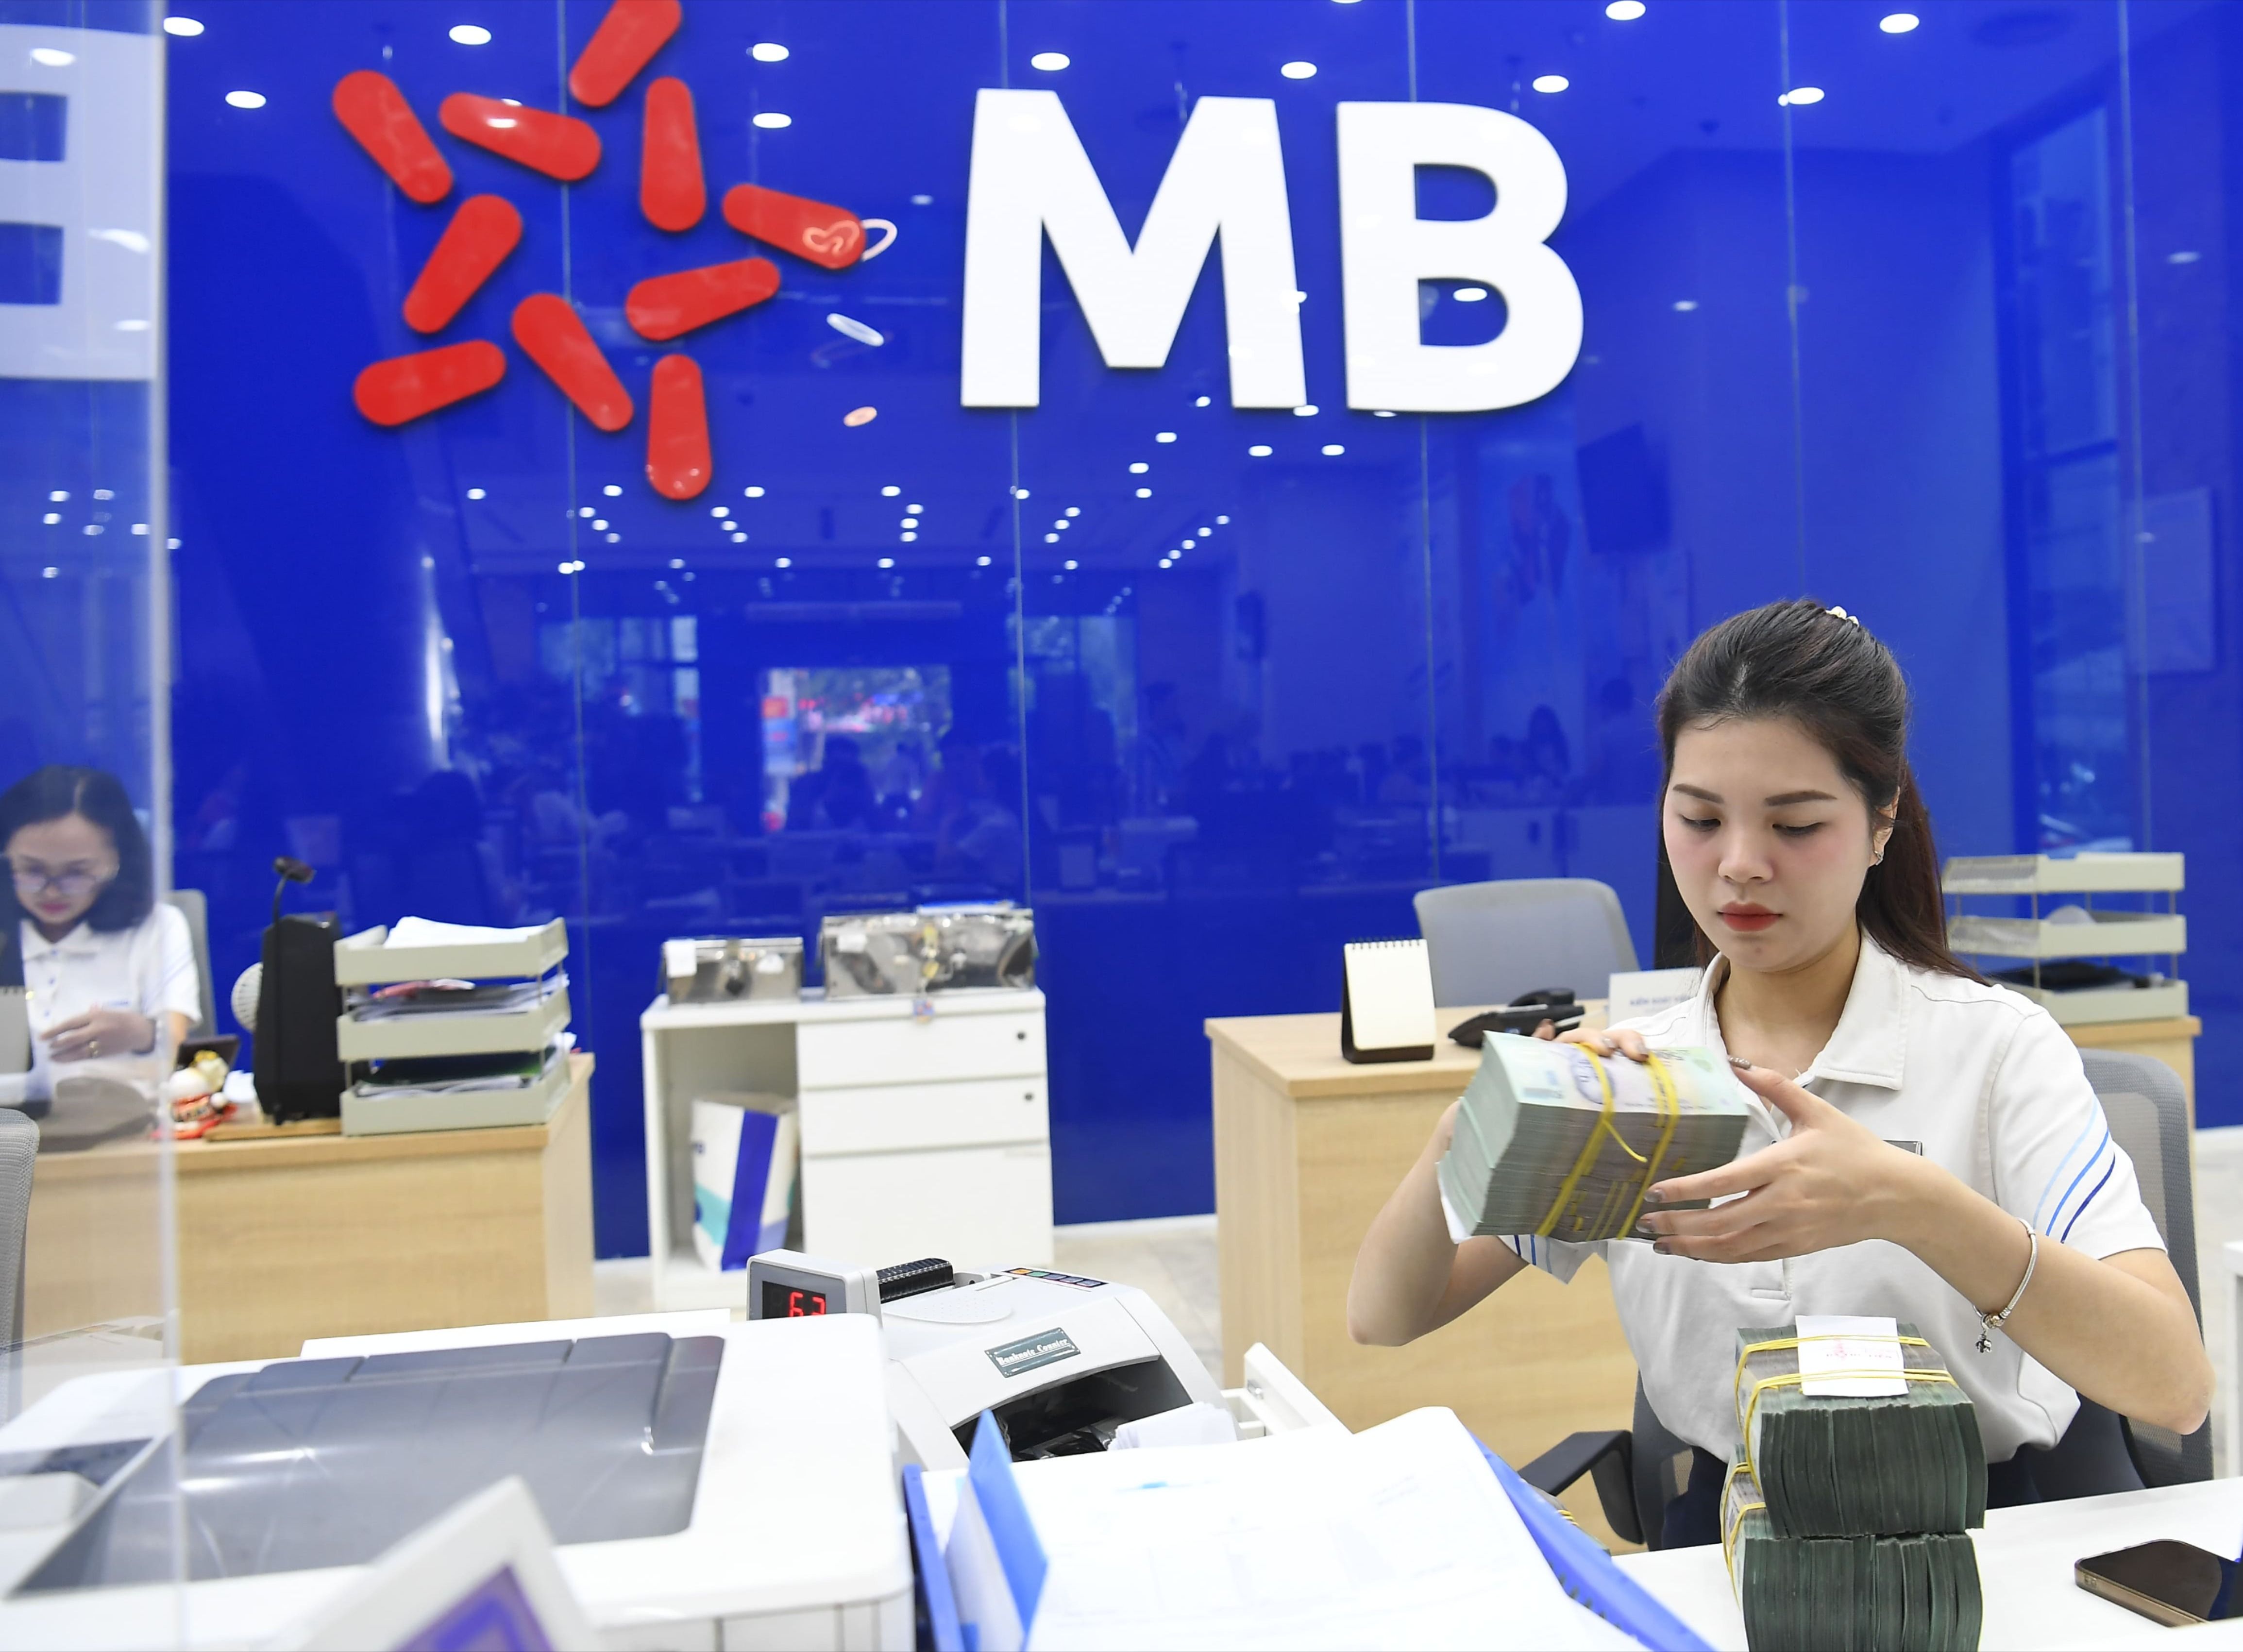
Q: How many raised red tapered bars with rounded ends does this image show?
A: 10